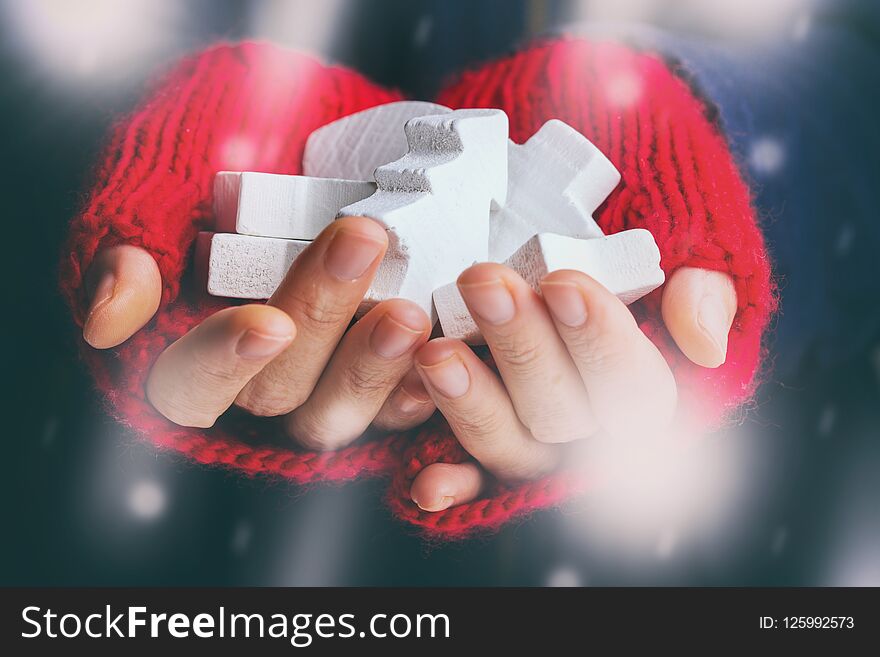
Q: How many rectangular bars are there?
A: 2